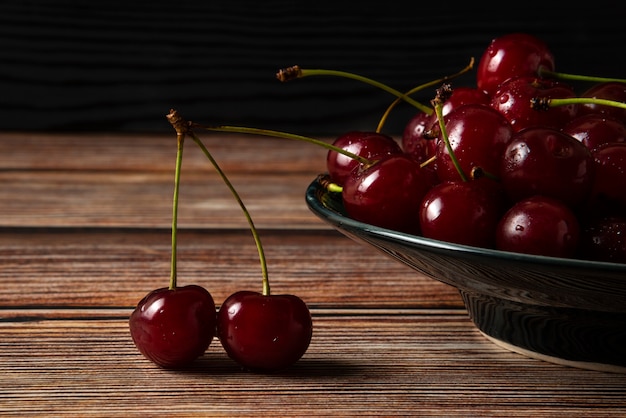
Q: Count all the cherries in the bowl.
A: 14